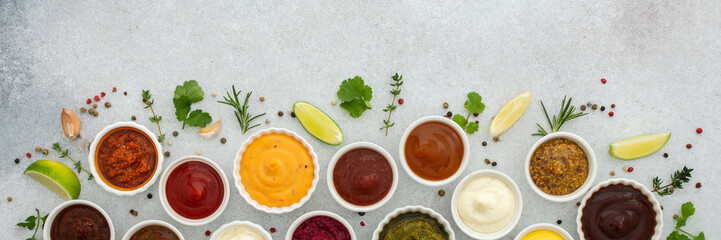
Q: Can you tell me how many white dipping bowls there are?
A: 14